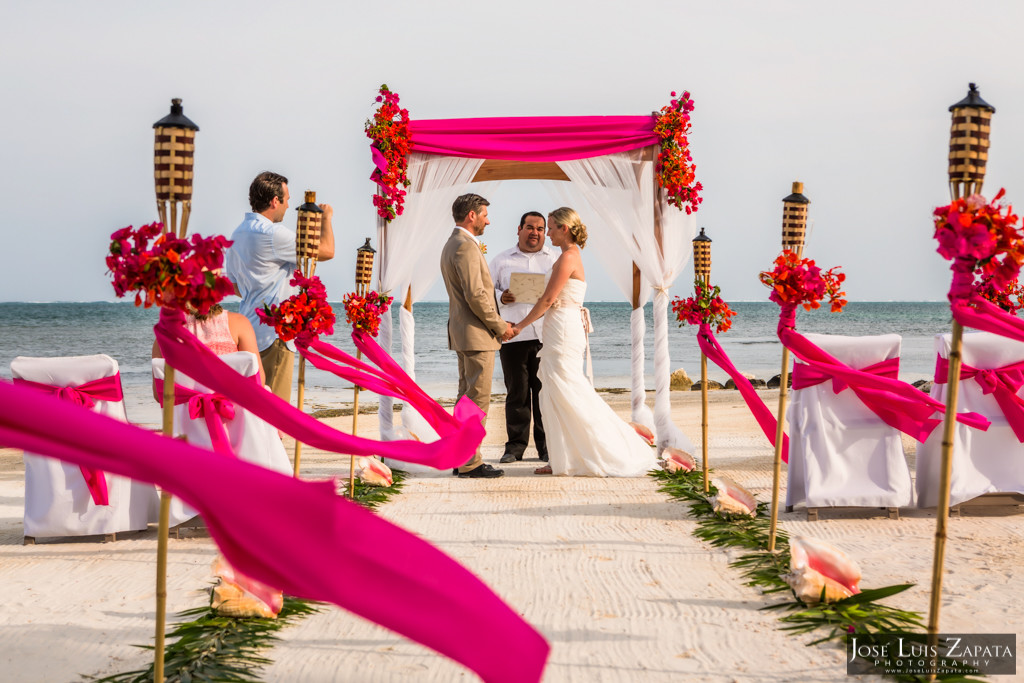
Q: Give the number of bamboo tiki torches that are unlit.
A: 6